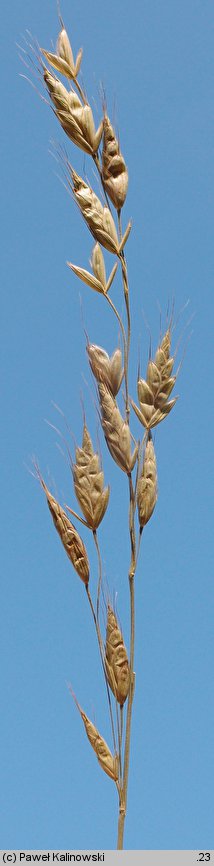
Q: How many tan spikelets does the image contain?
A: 13